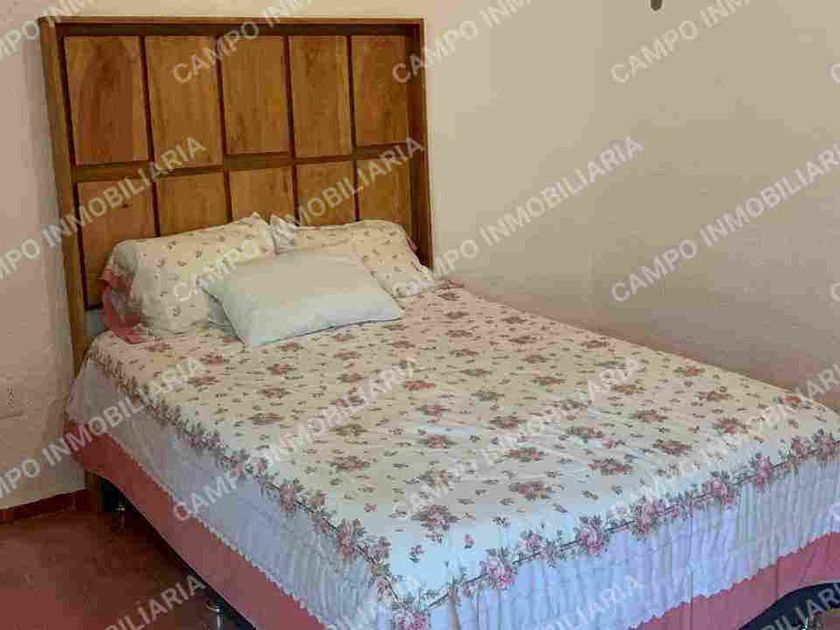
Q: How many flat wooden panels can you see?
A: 10